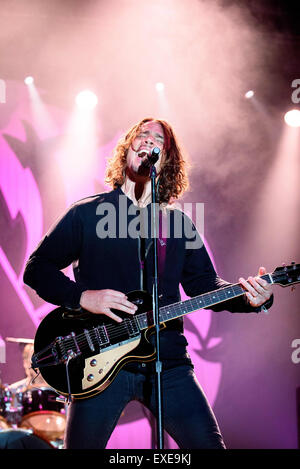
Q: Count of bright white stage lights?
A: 5